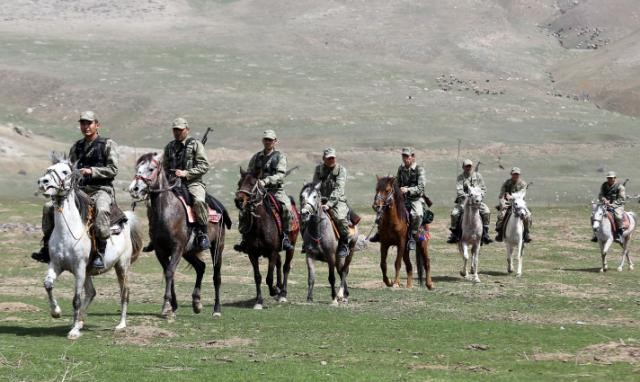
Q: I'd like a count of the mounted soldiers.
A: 8